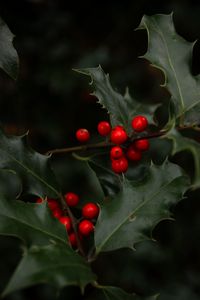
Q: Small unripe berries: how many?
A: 0